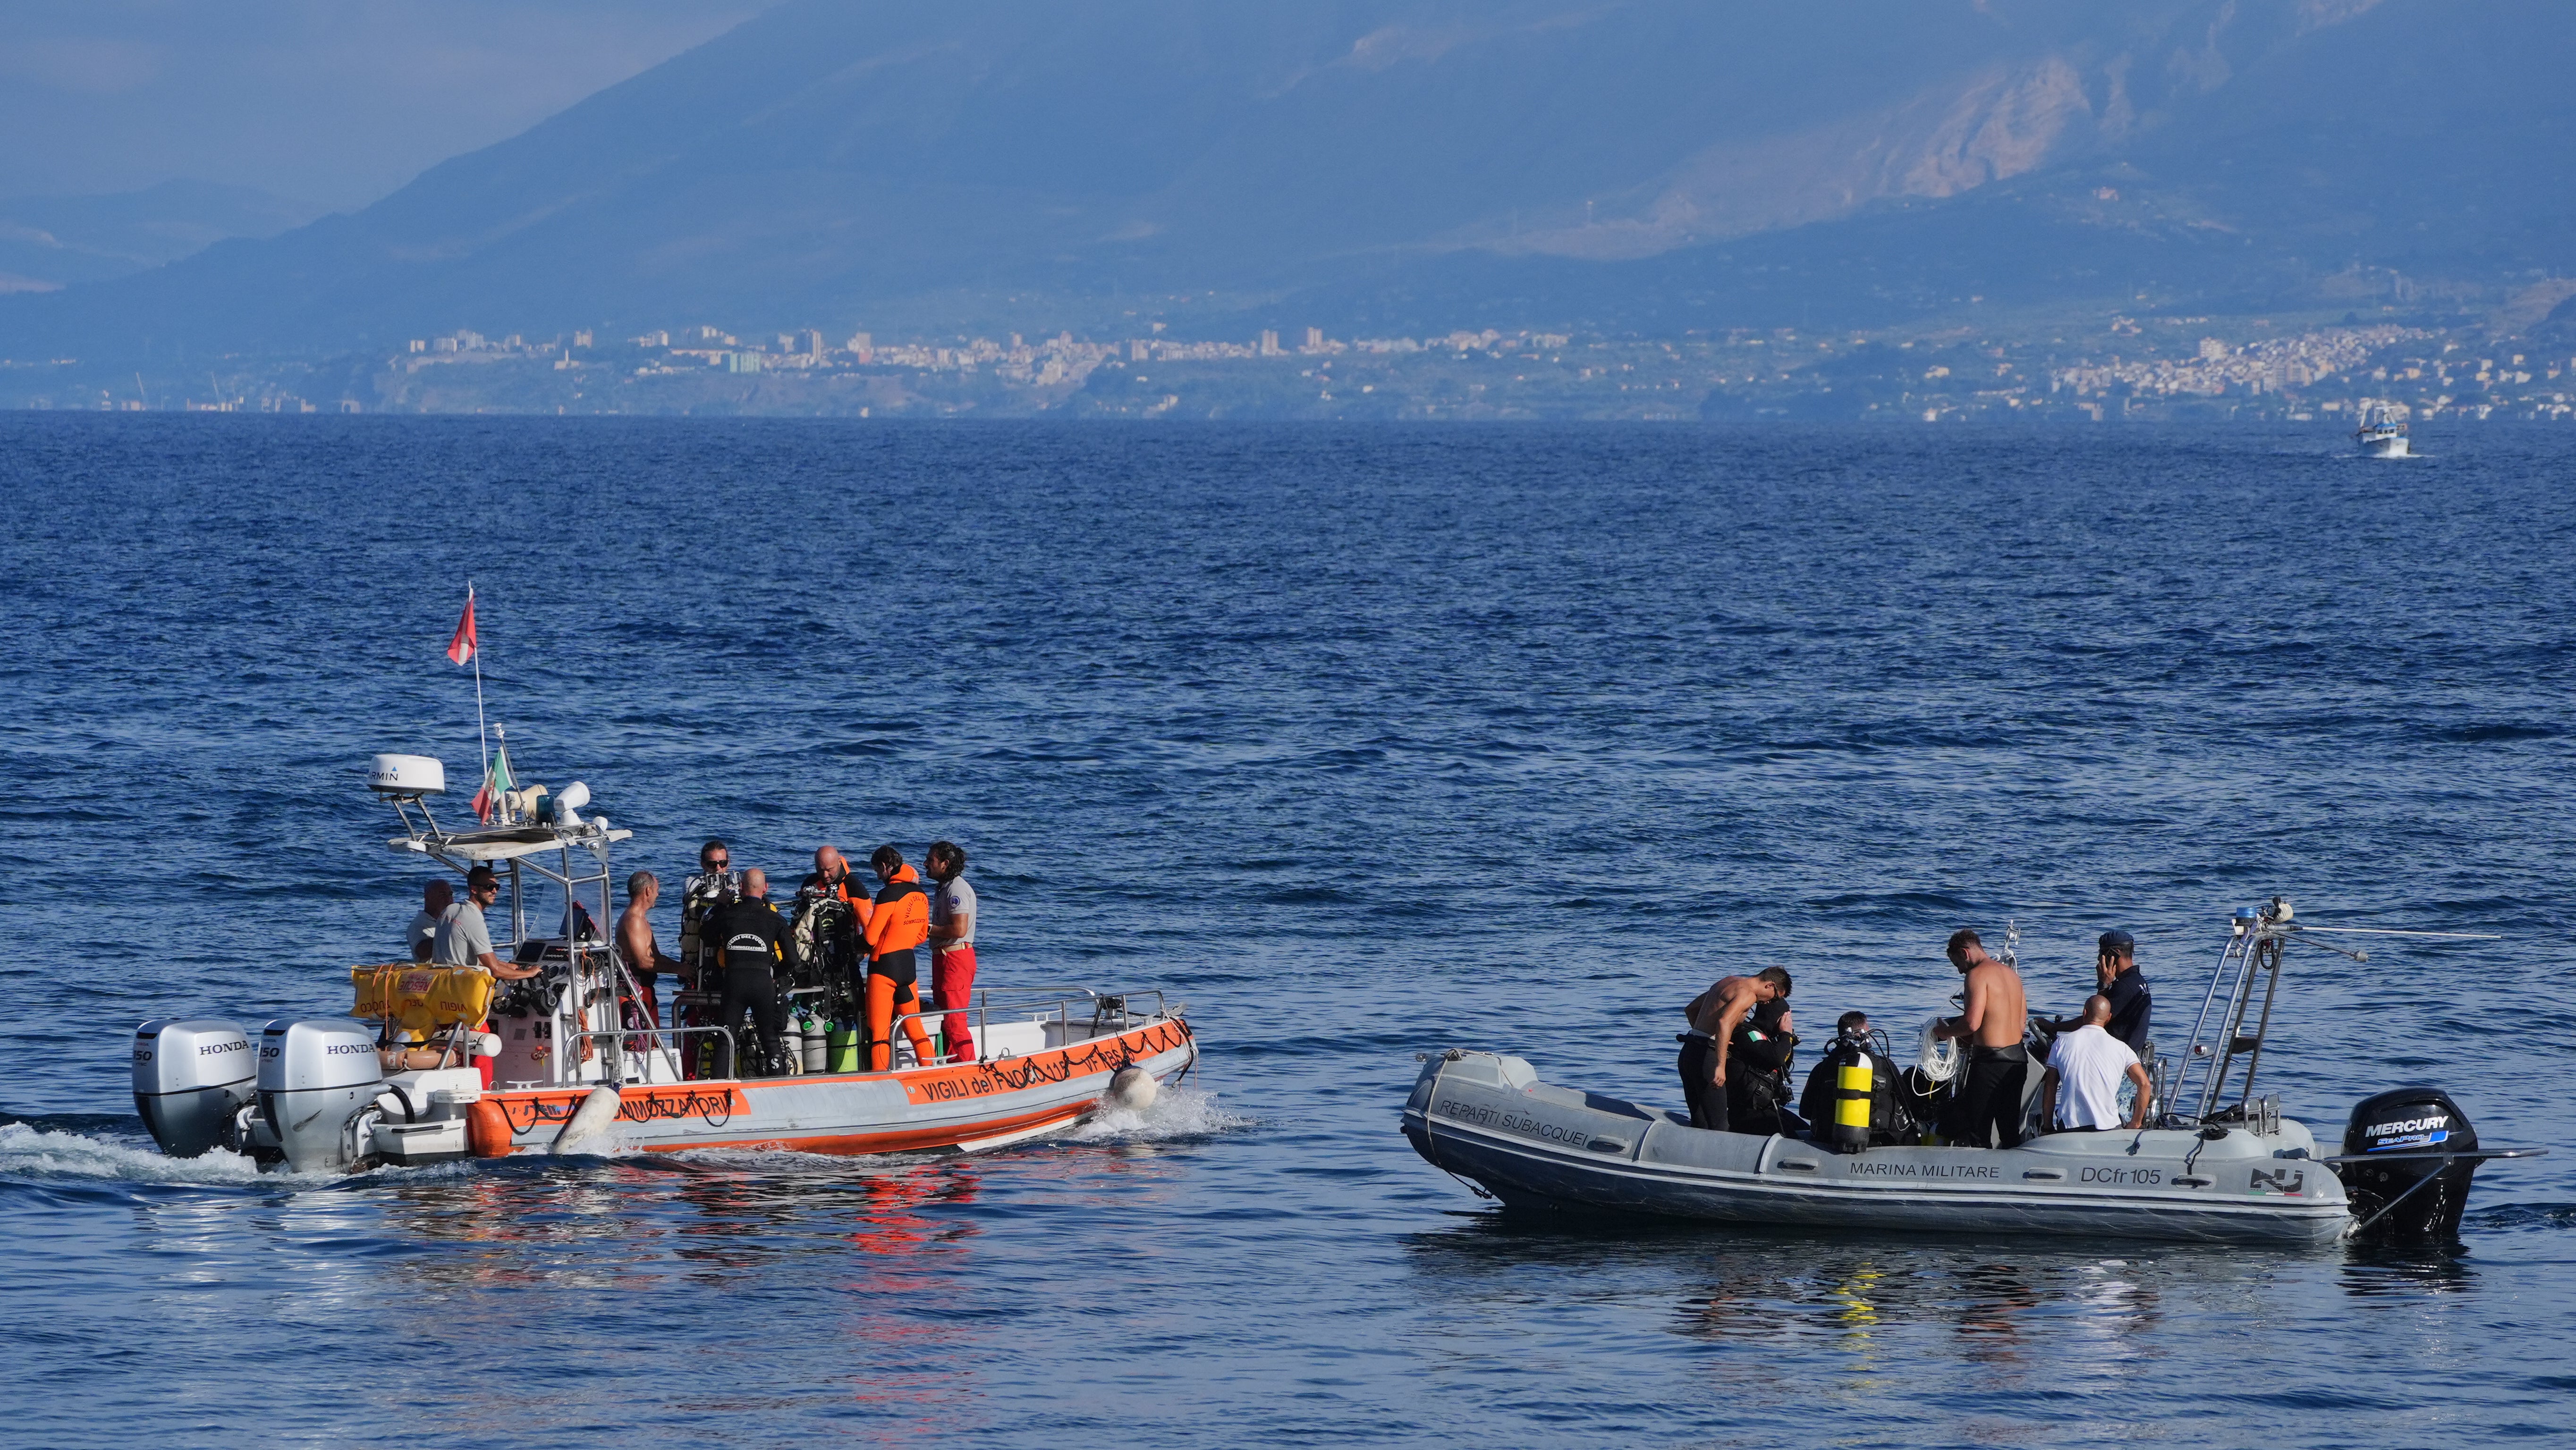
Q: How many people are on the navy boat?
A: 6